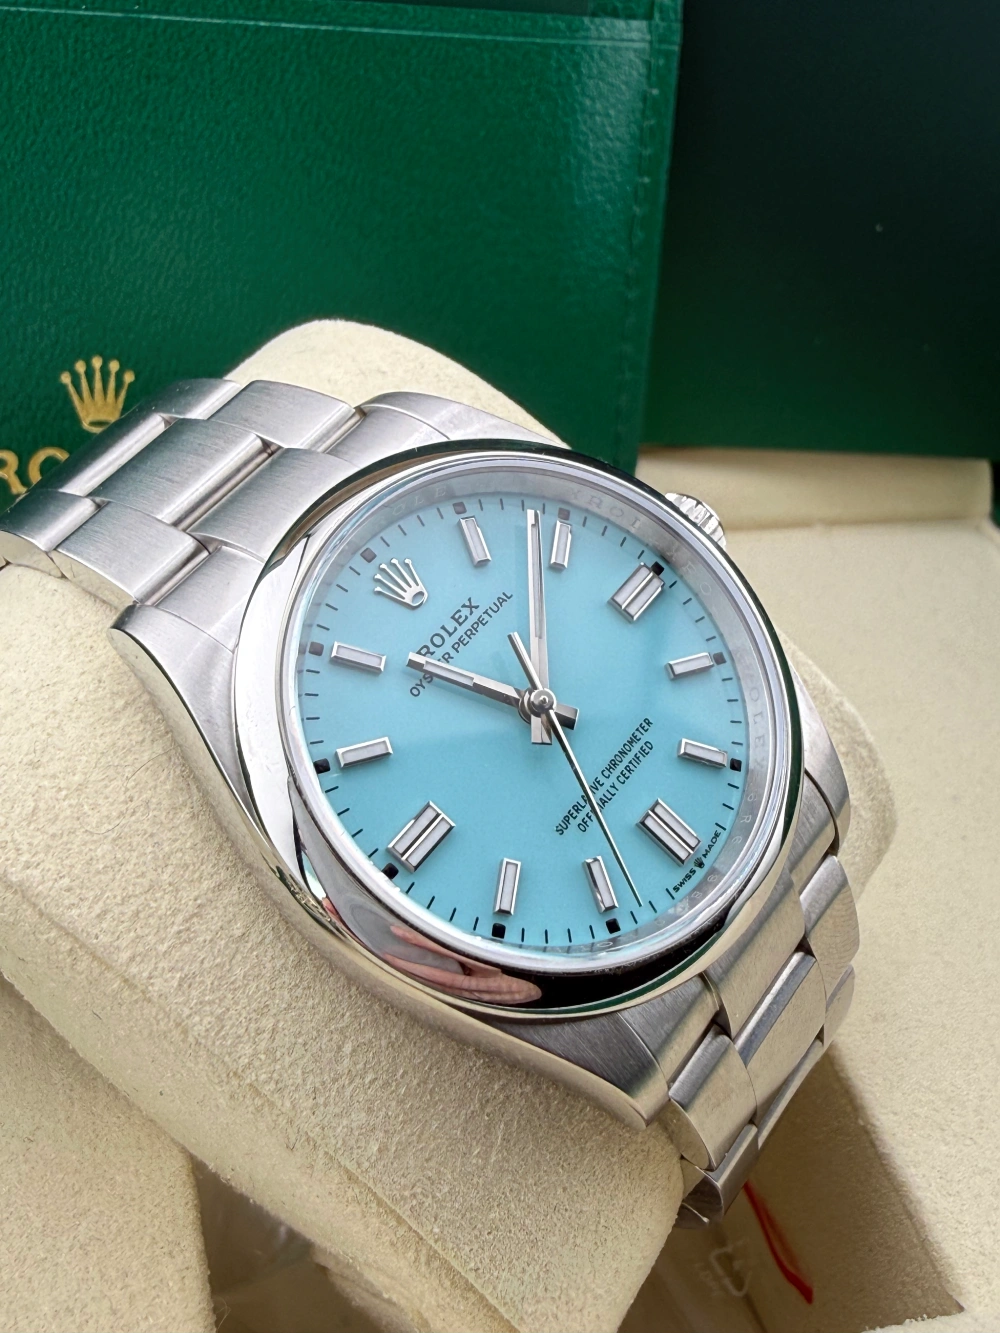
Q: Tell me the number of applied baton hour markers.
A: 11